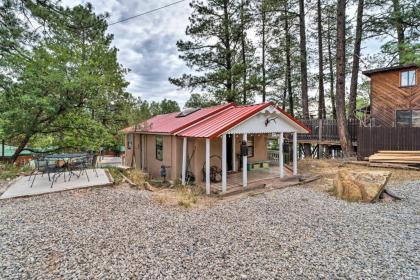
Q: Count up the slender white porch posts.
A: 6